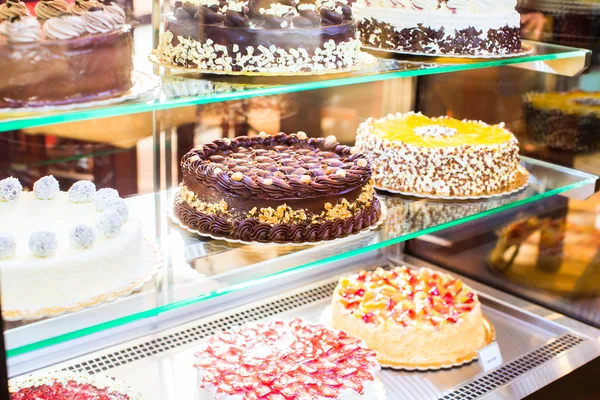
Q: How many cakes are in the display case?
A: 9